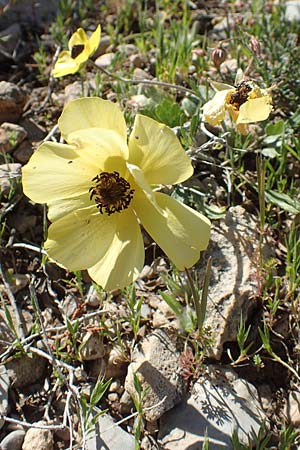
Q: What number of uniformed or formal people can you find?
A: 0